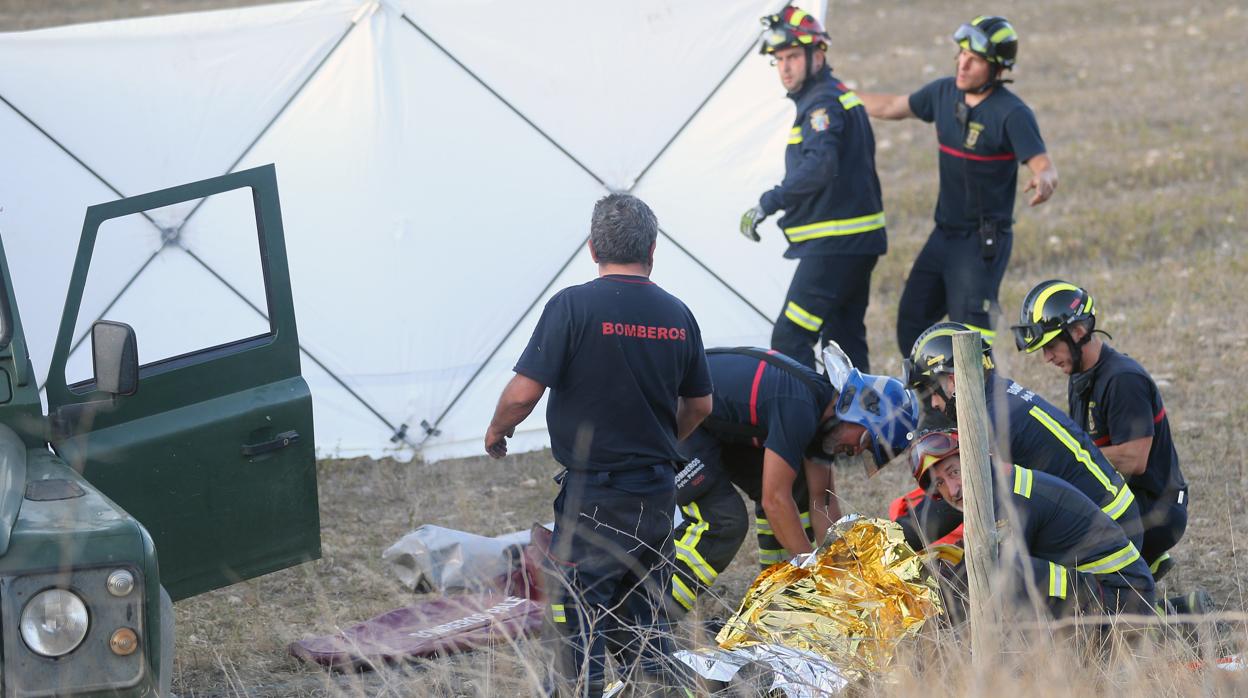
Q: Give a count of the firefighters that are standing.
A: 3